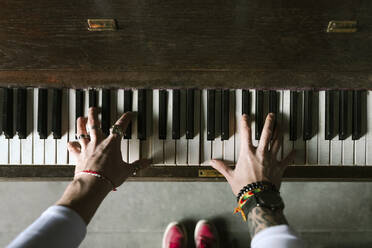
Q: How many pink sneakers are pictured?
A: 2